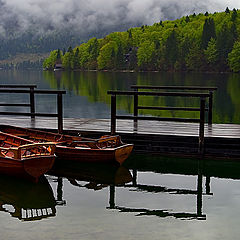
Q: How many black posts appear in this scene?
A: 6